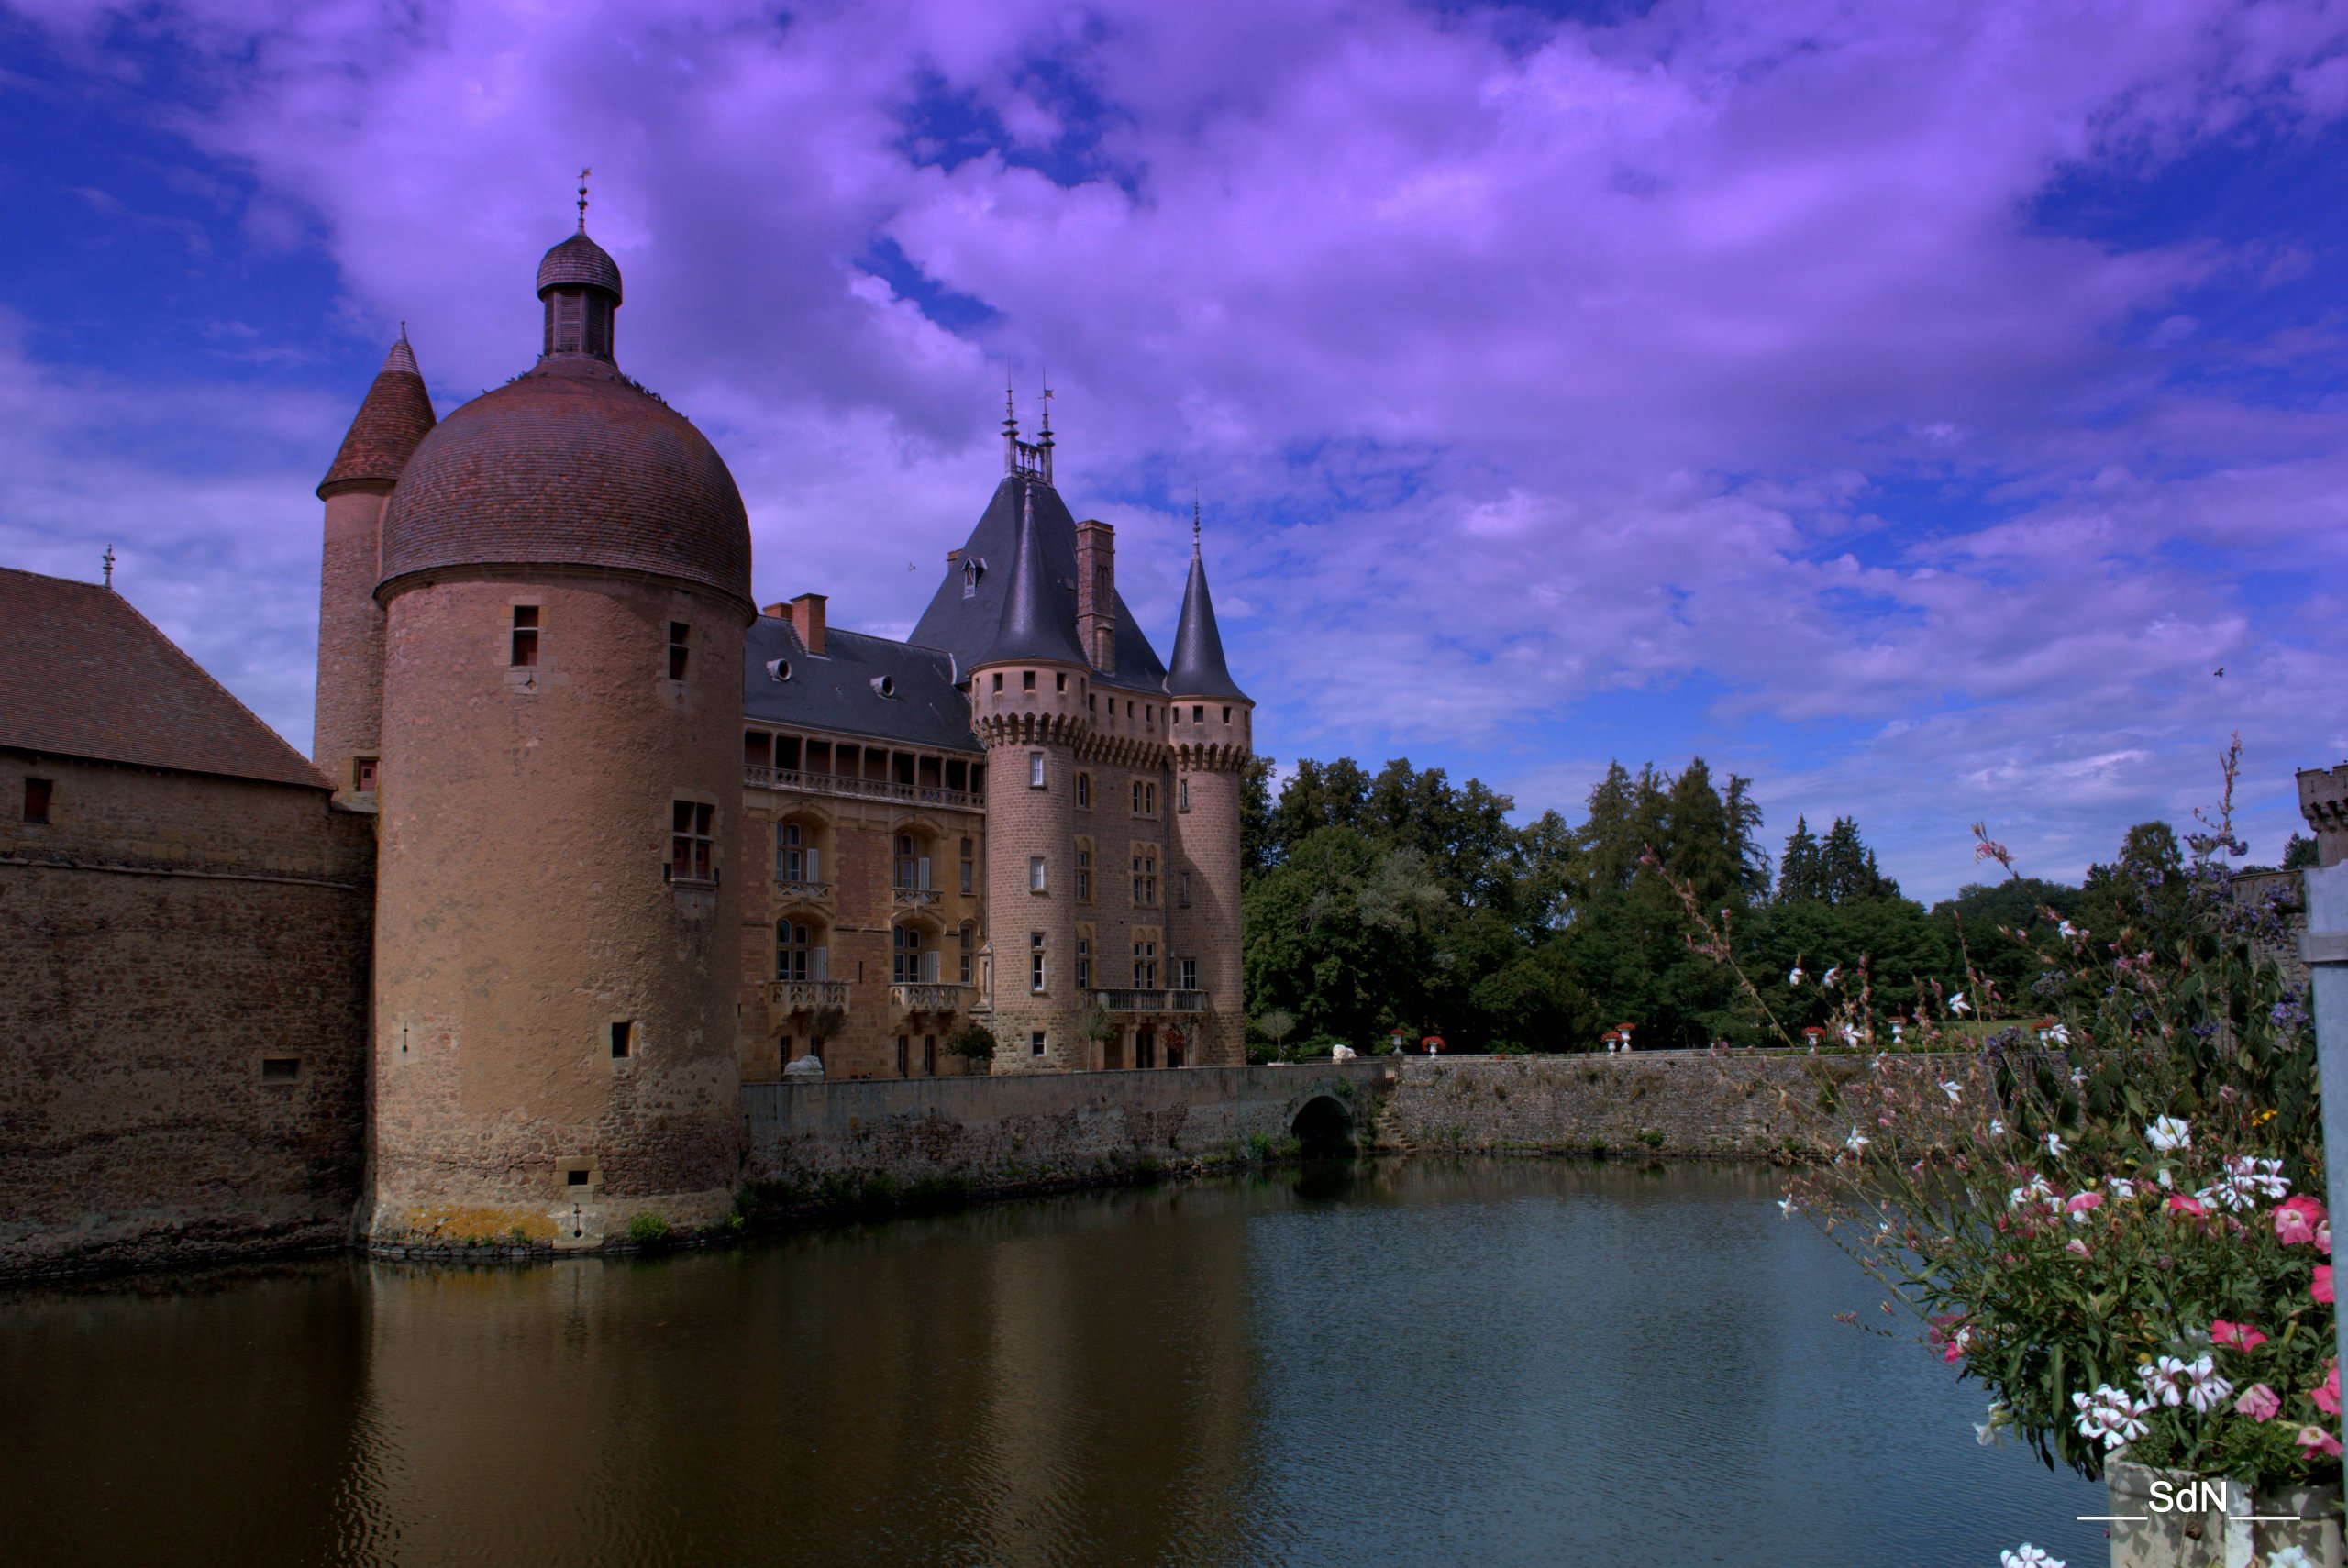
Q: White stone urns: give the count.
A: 7